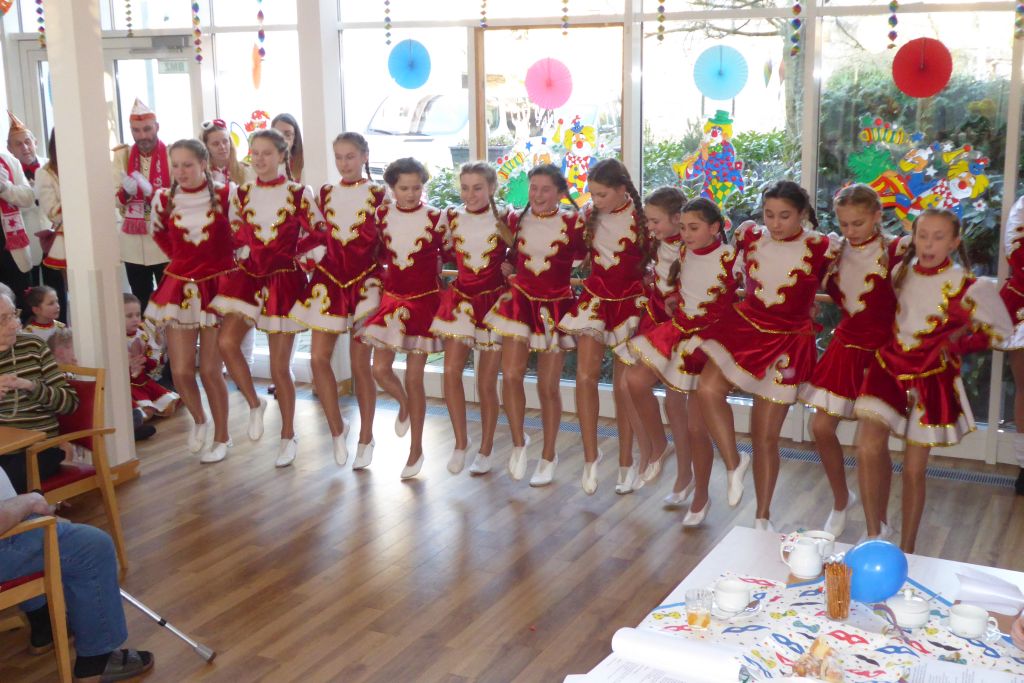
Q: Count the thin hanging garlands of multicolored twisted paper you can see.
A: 11